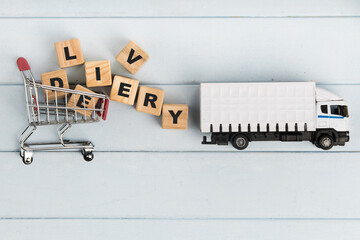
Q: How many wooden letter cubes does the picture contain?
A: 8